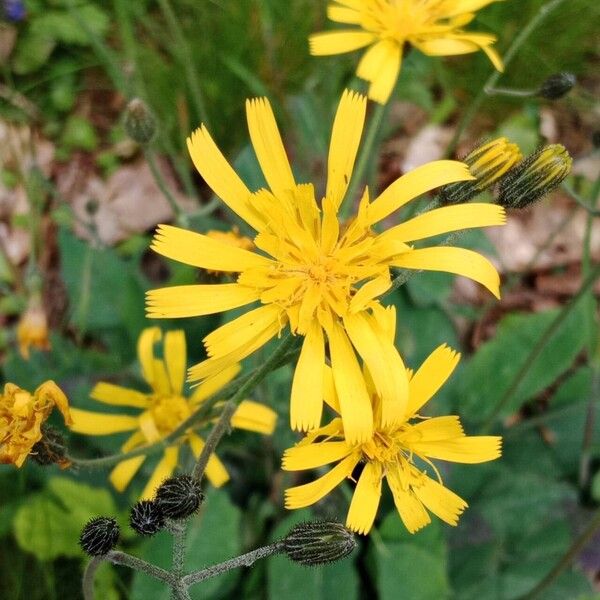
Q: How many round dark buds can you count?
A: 3